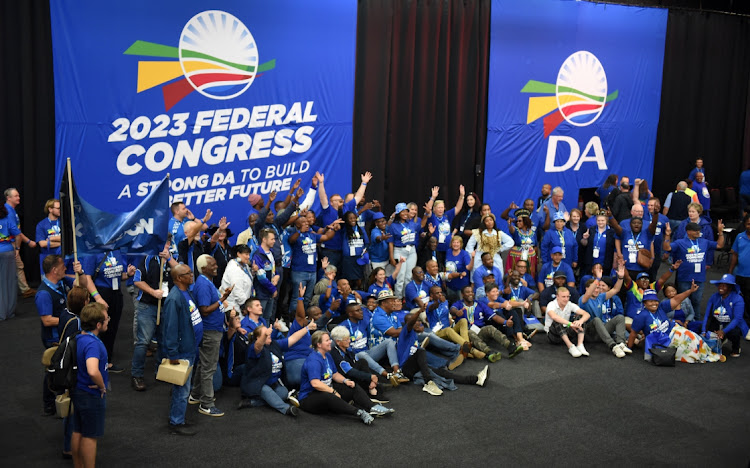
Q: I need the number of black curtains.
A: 3